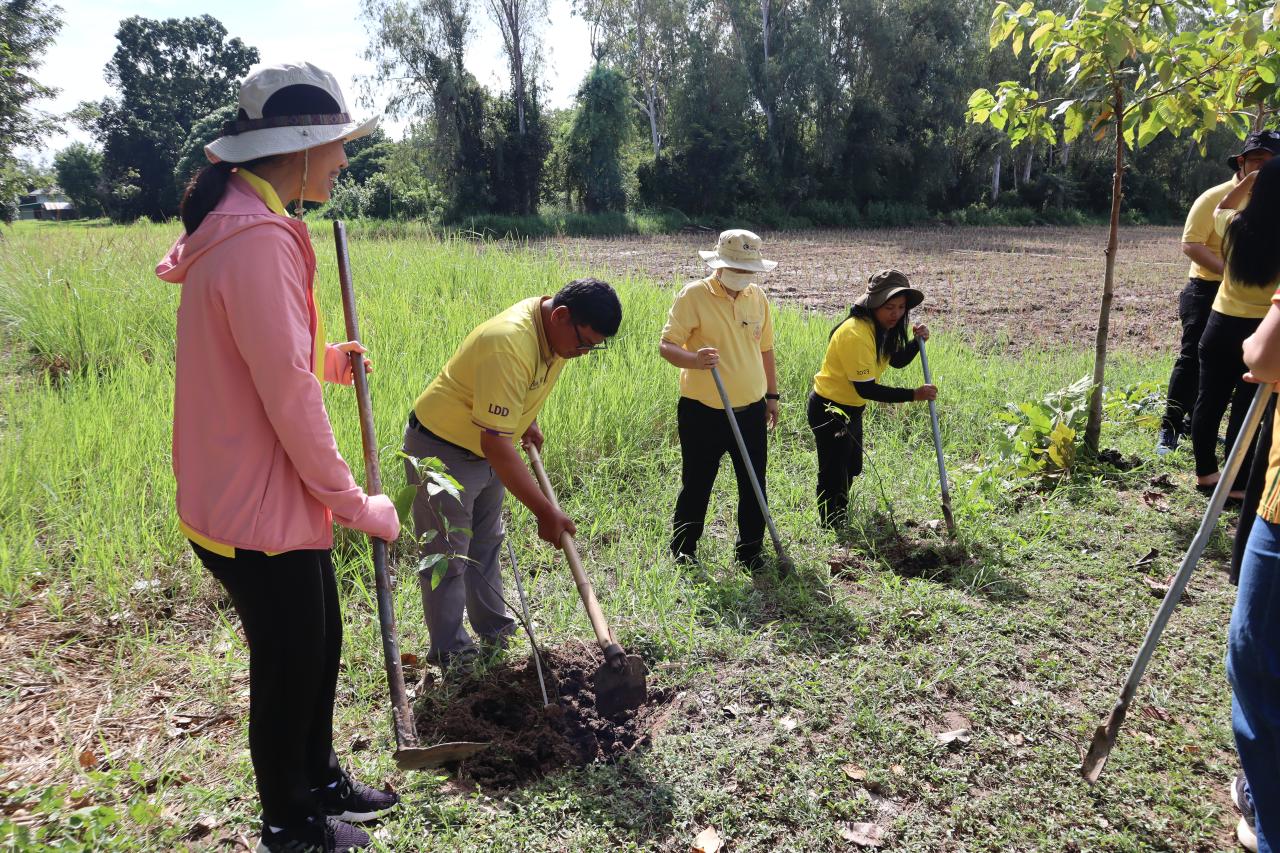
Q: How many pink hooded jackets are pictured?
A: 1